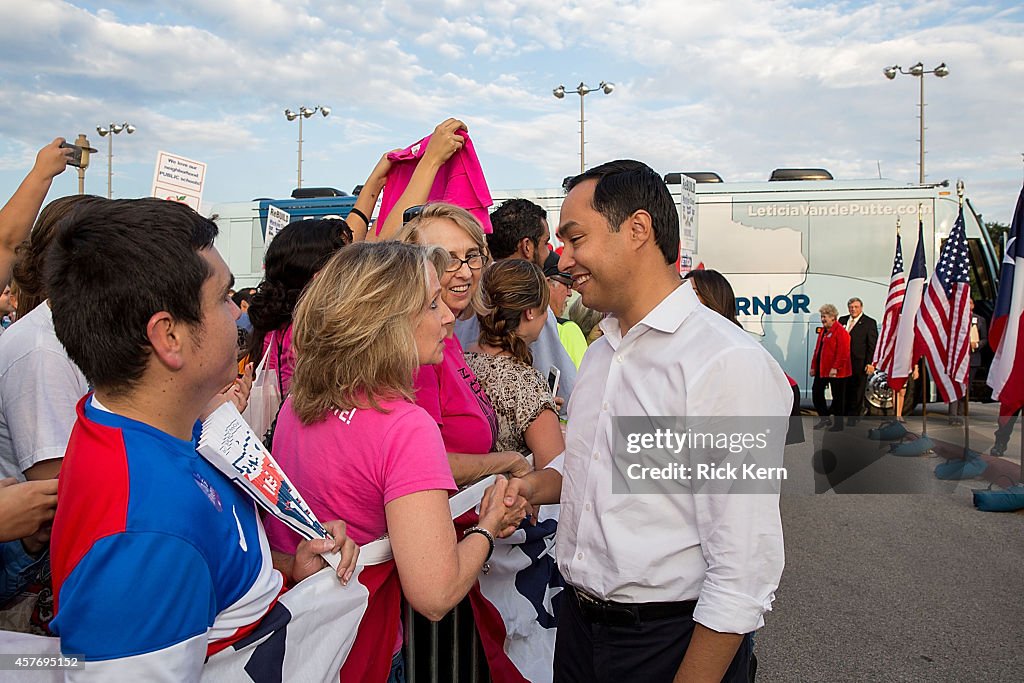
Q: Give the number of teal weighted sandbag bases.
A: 4